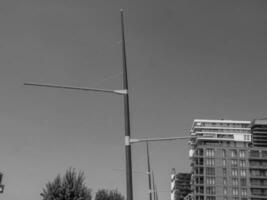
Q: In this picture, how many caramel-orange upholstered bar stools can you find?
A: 0